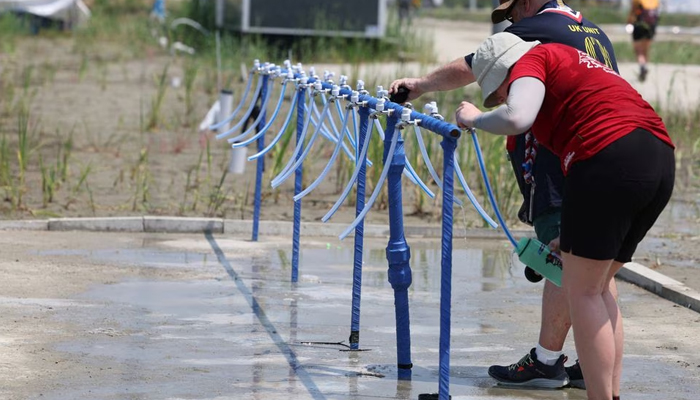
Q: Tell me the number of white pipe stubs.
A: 2